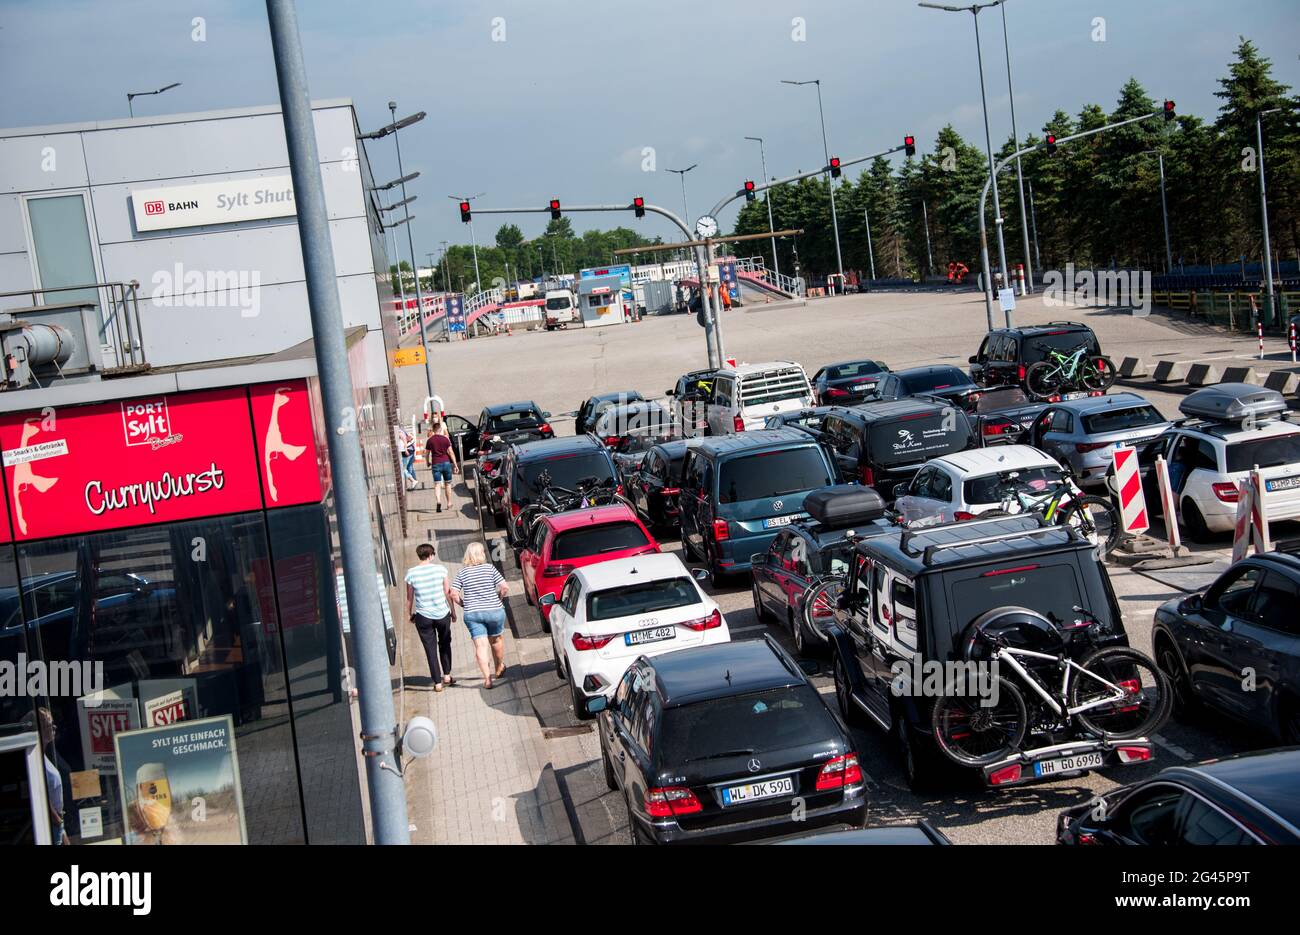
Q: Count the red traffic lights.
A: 8